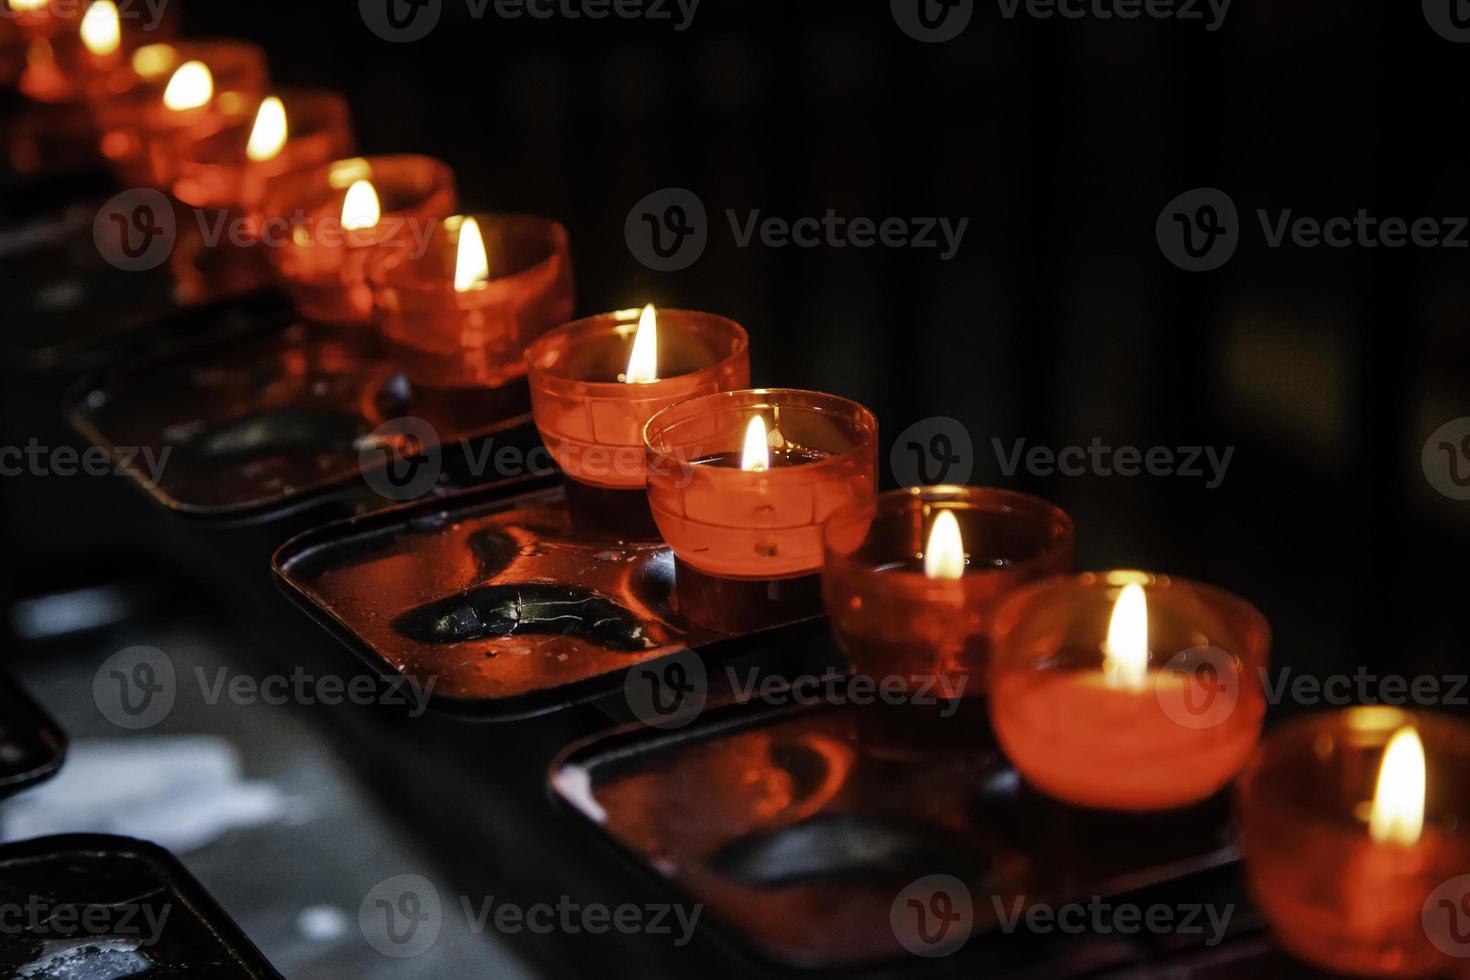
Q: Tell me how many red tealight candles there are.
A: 11